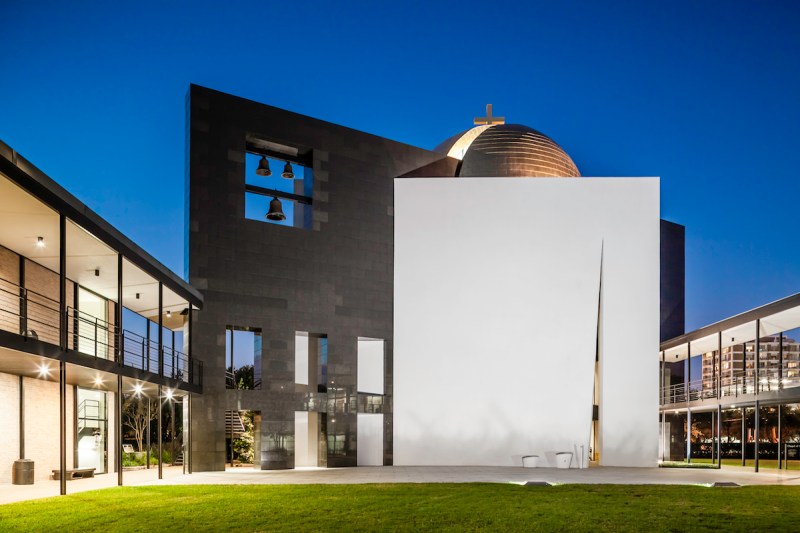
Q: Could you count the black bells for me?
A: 3